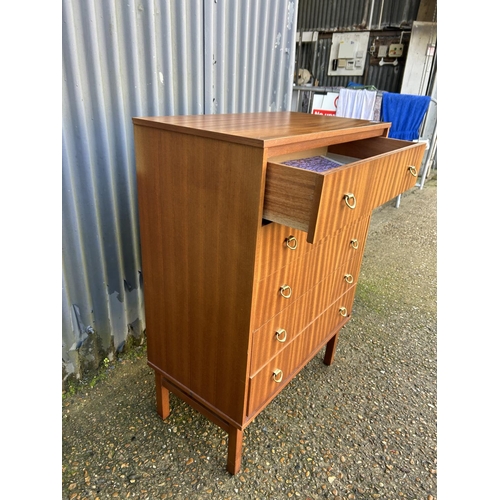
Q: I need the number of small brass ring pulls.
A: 9